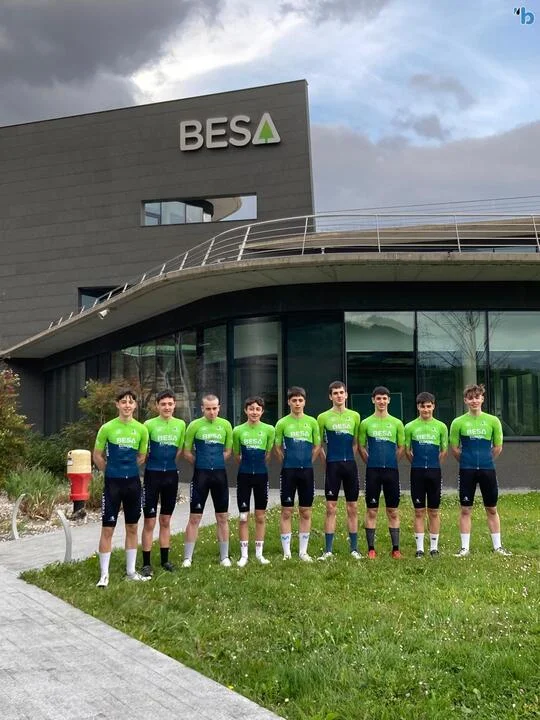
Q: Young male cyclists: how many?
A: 9